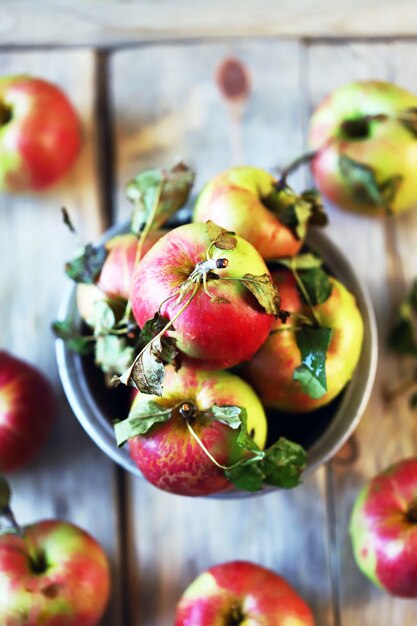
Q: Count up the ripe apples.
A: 11